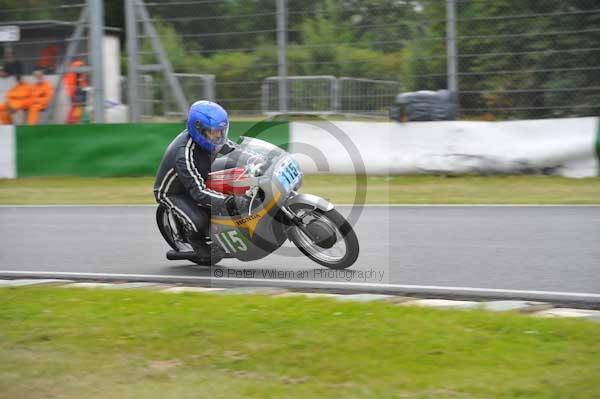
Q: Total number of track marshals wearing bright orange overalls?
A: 3